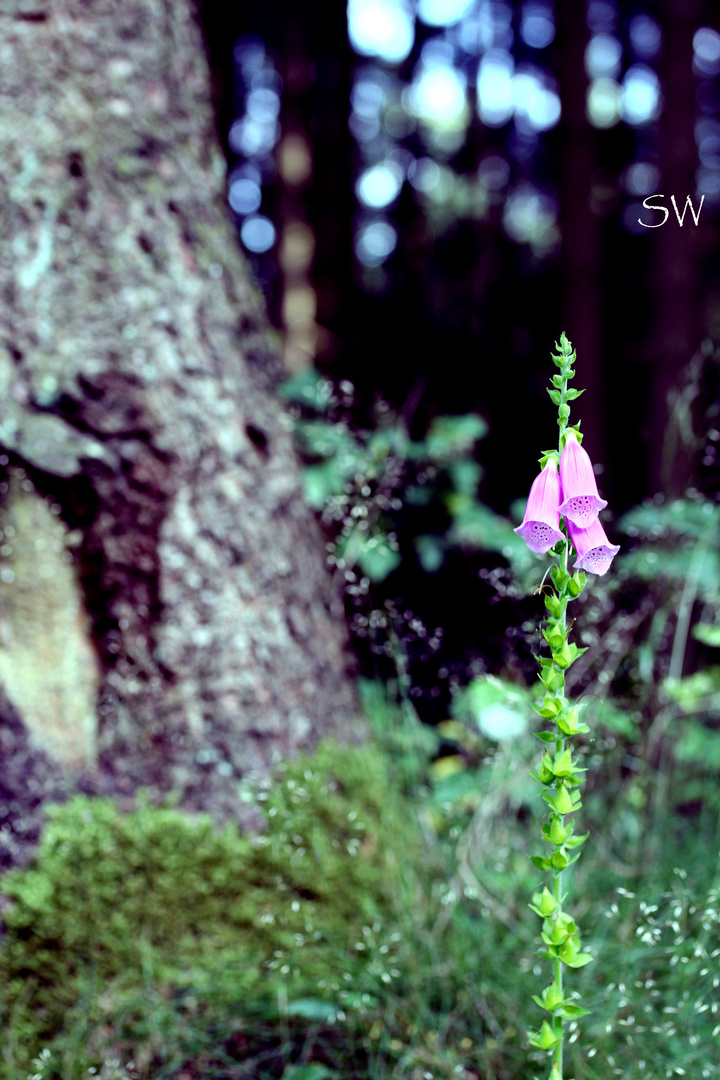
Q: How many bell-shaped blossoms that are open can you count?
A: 3